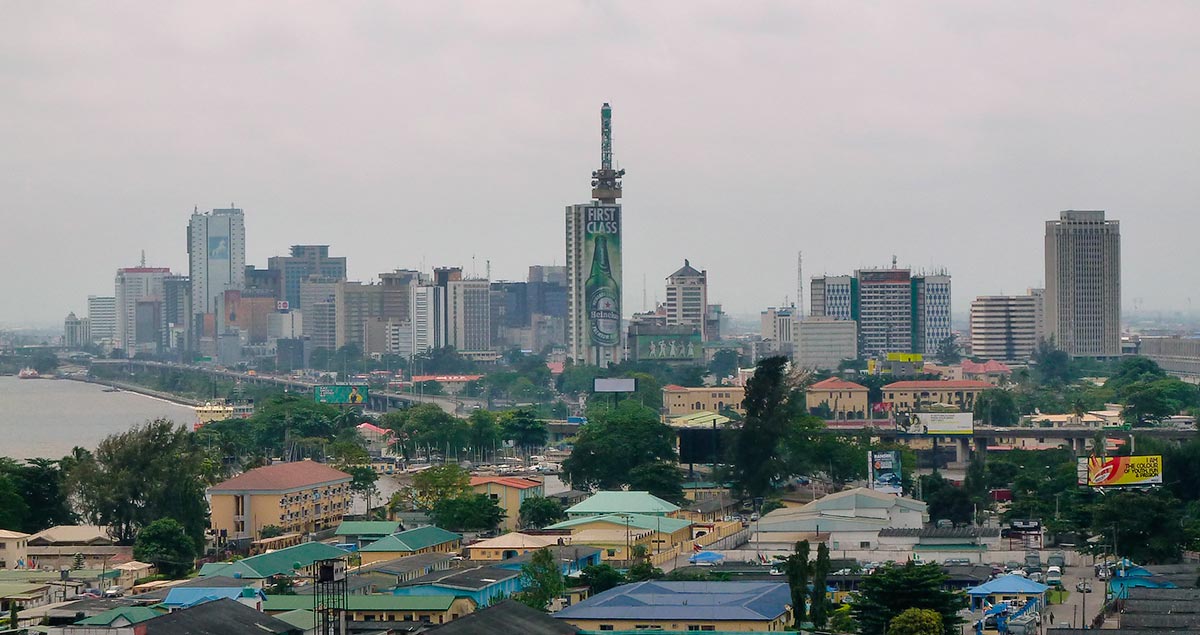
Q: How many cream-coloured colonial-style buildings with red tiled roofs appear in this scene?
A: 3